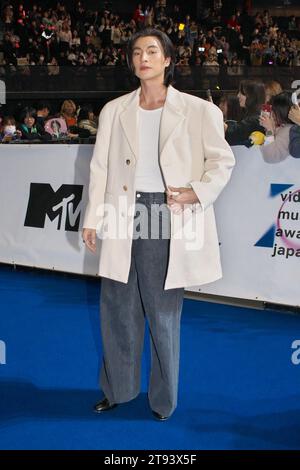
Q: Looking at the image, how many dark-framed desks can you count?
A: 0